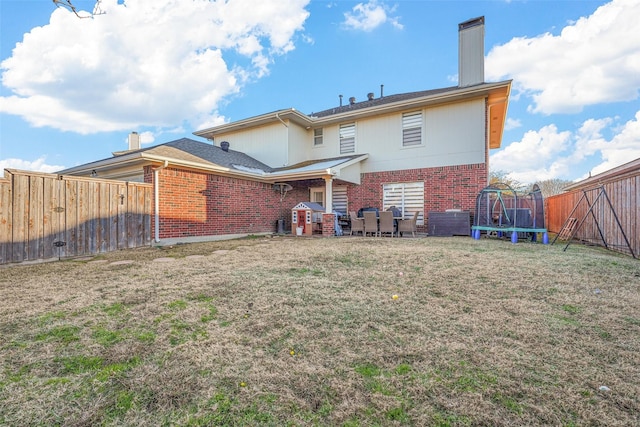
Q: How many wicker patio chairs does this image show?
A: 4